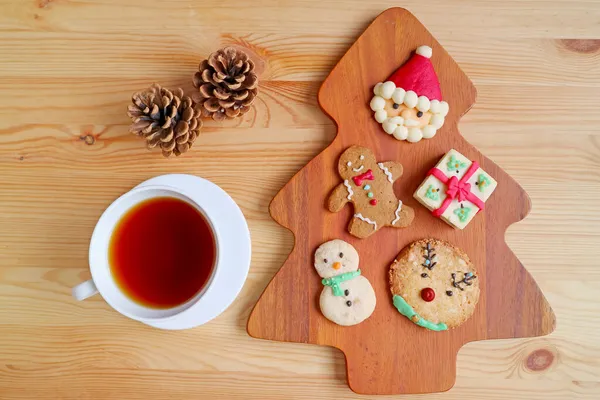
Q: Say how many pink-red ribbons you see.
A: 2